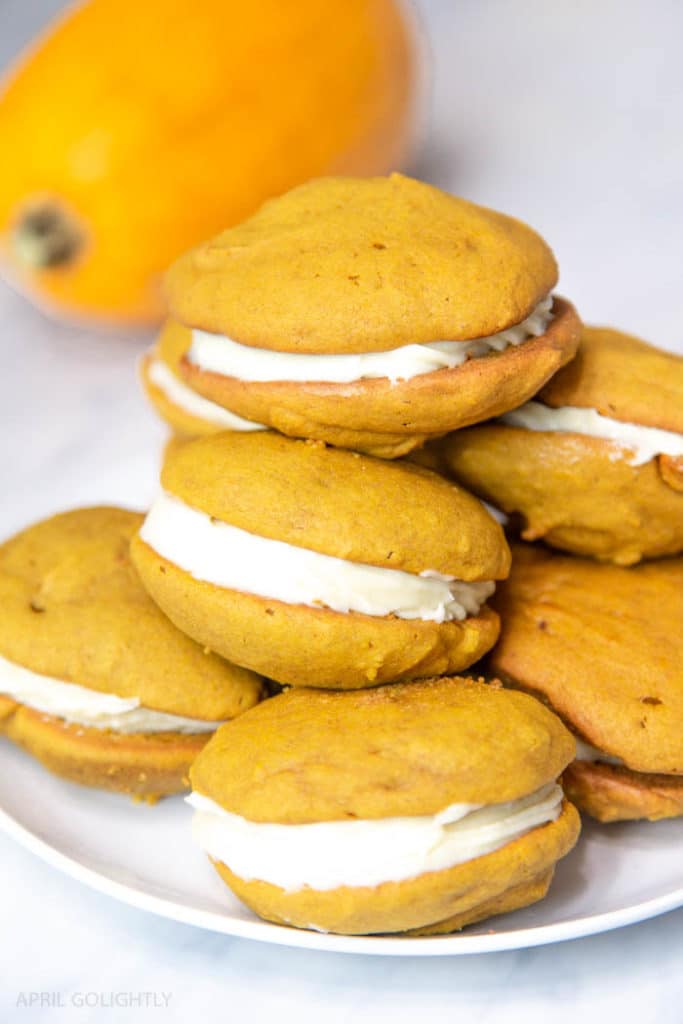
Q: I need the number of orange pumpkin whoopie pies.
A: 7